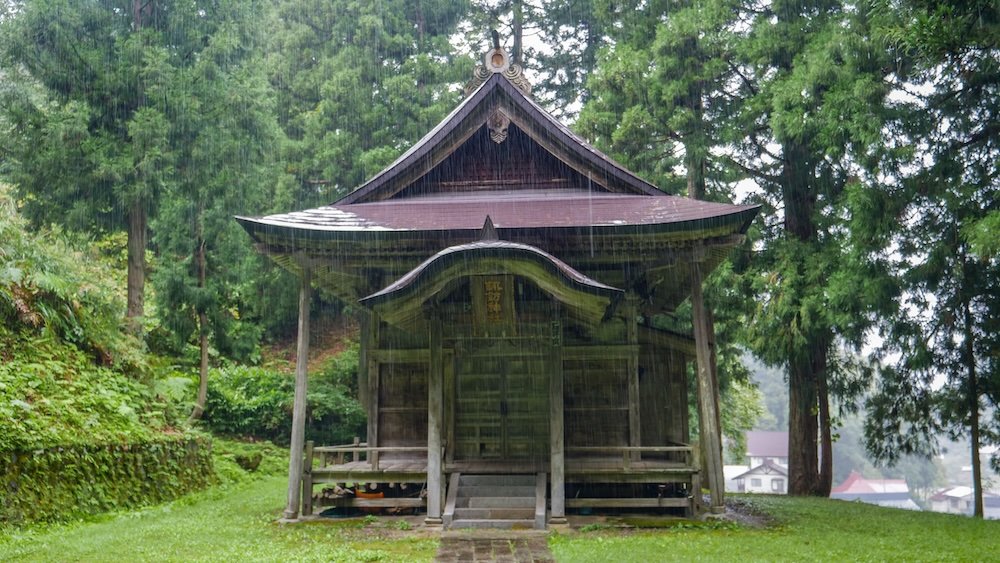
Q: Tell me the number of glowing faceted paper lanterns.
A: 0